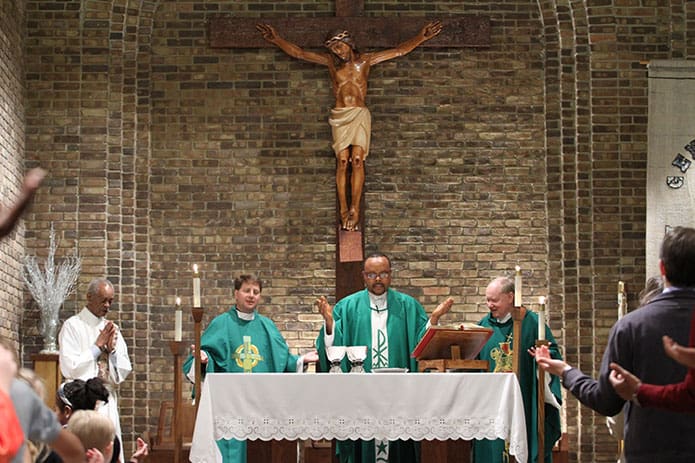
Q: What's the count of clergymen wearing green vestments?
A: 3